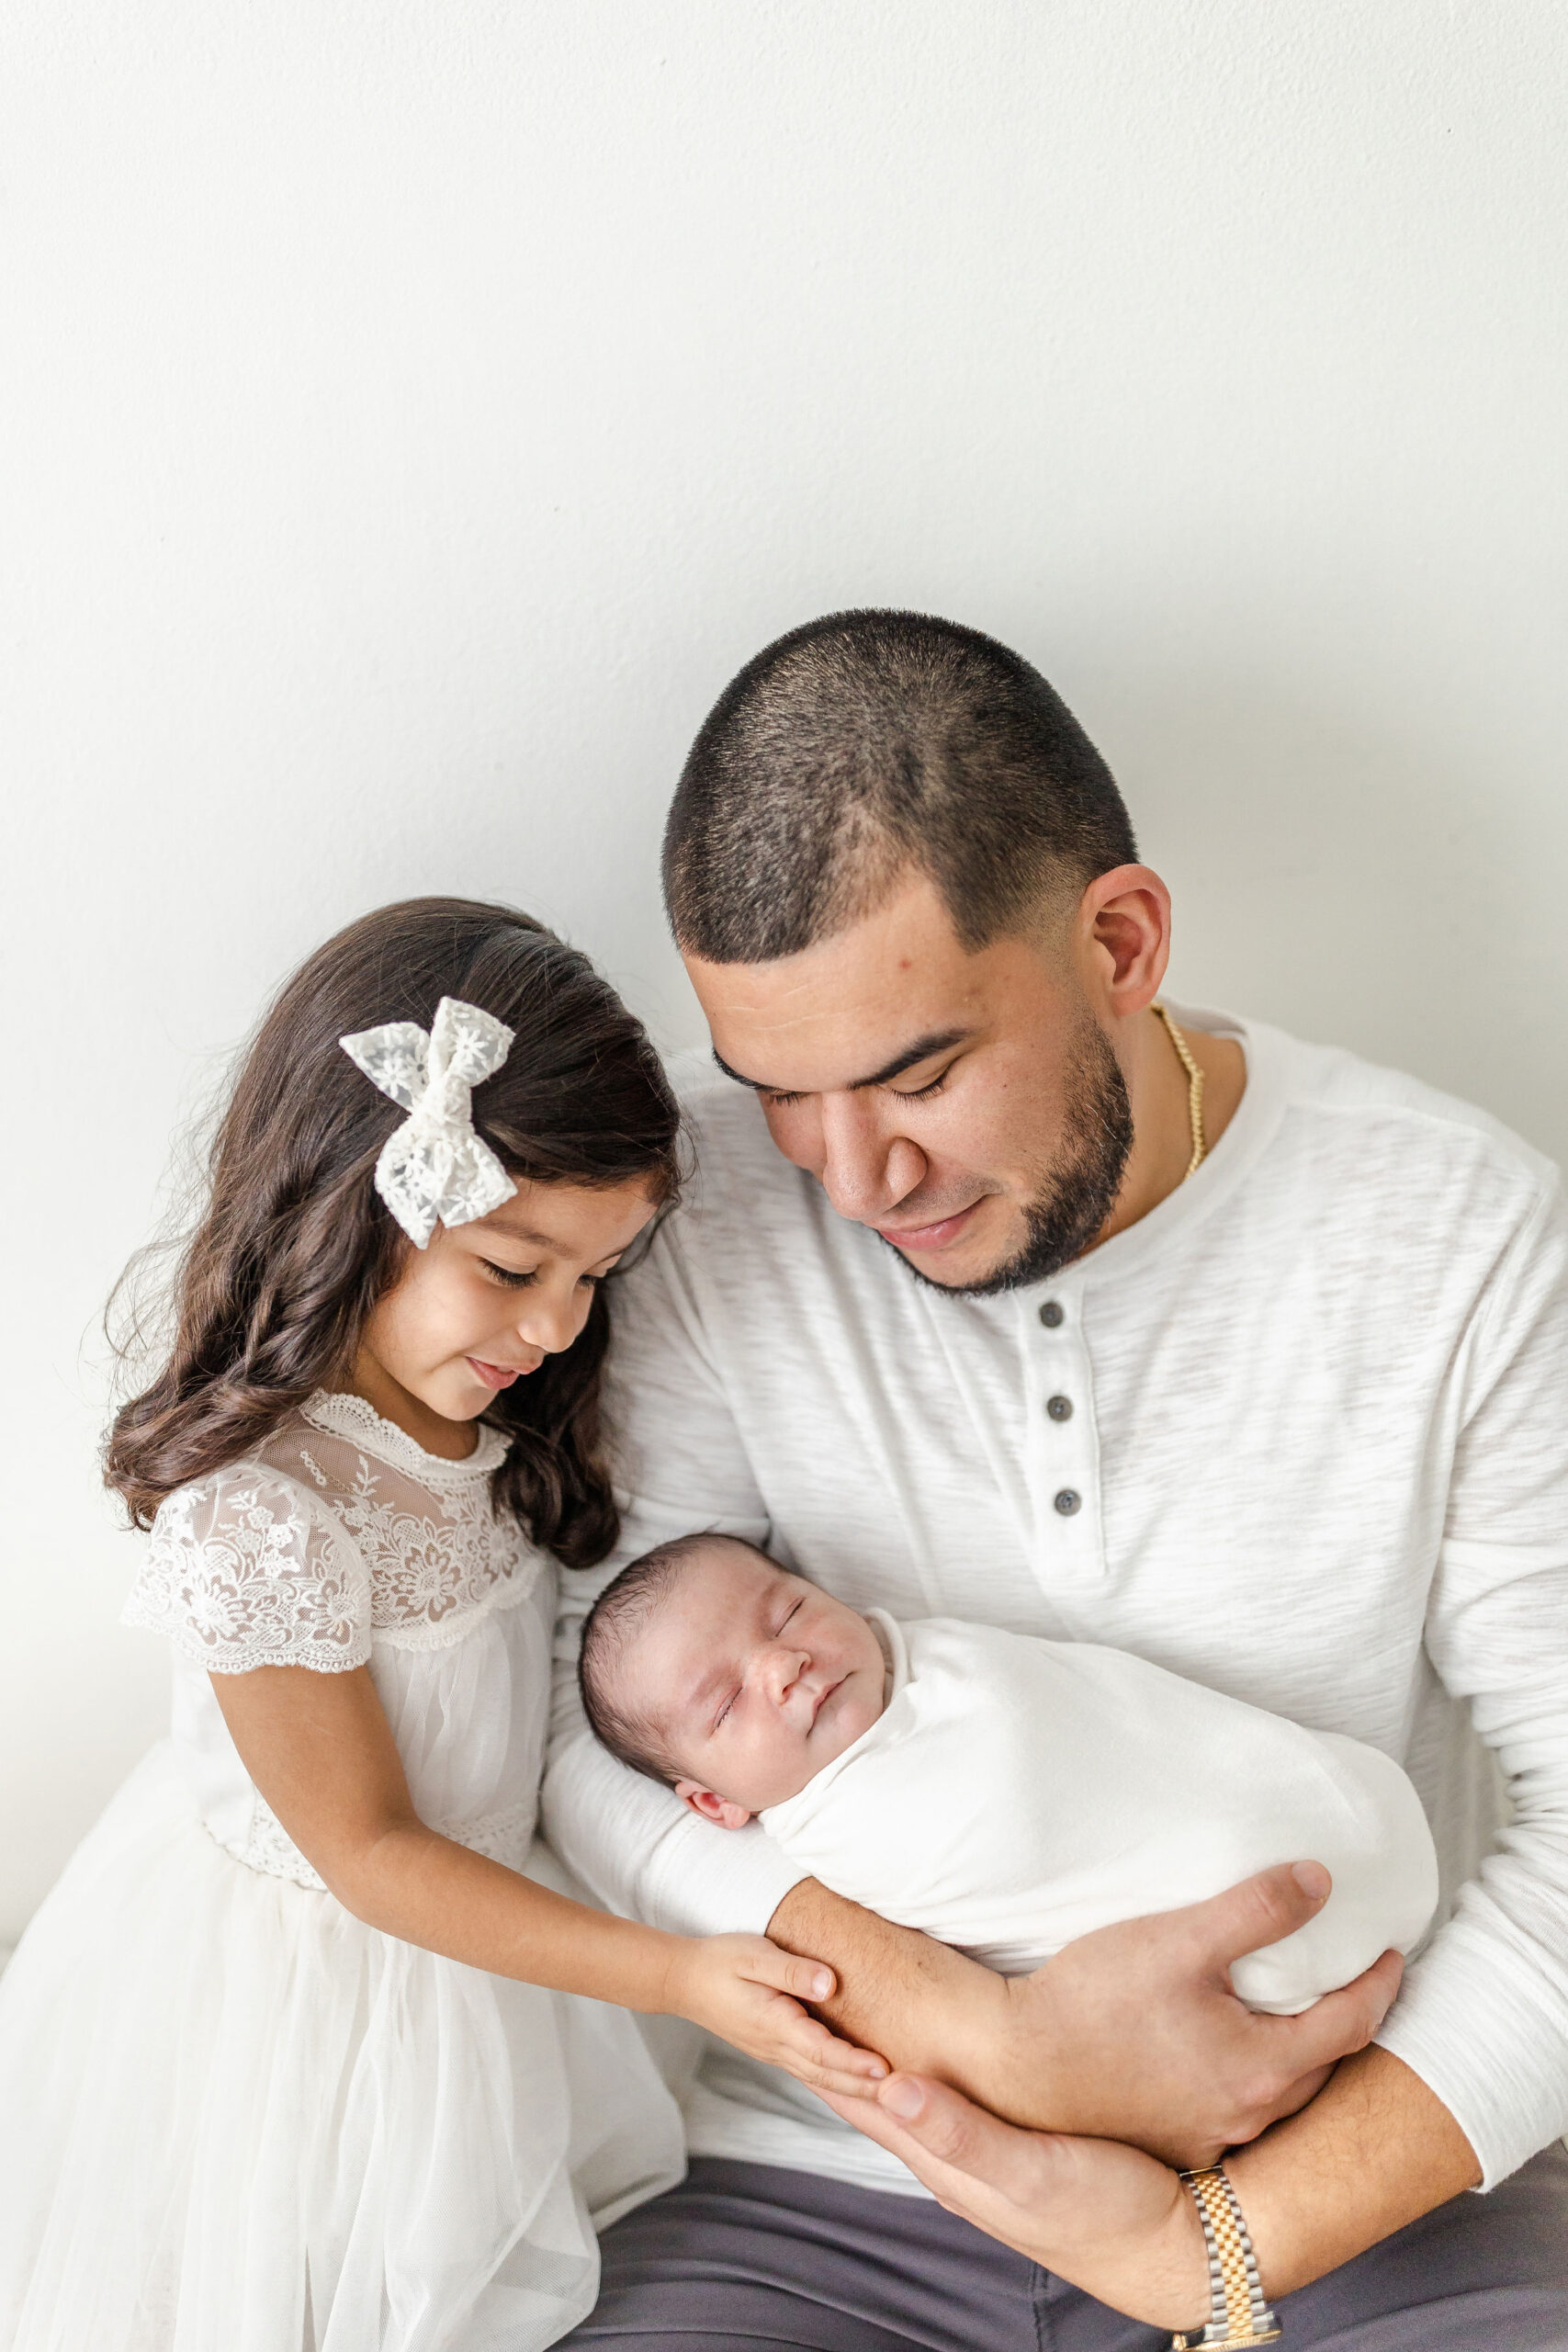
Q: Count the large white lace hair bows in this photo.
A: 1